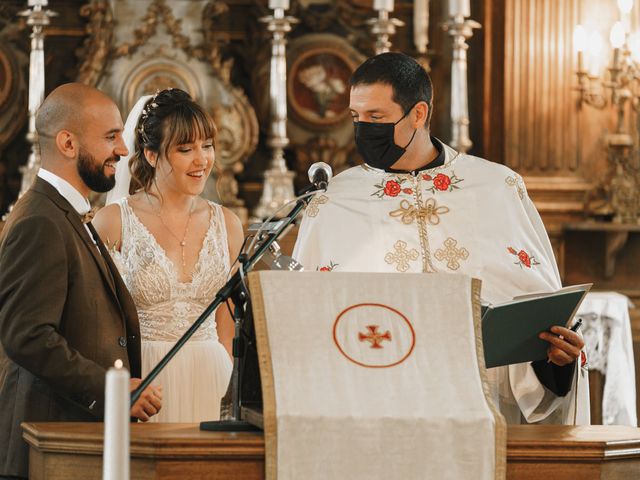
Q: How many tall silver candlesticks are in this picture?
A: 4